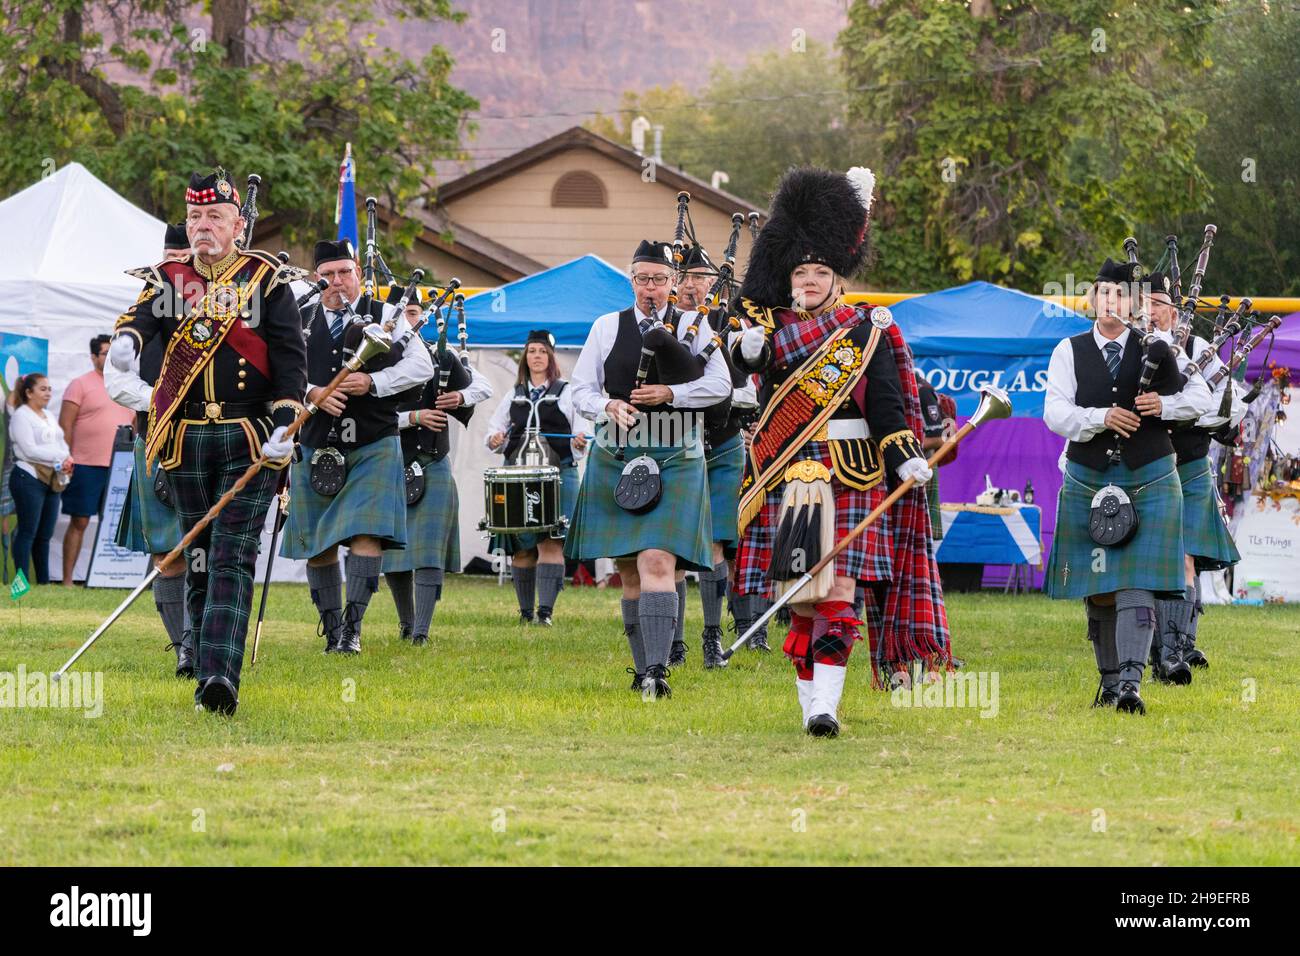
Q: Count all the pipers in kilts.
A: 7